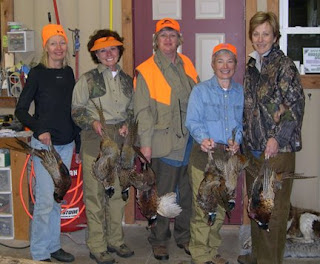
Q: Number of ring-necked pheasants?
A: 7